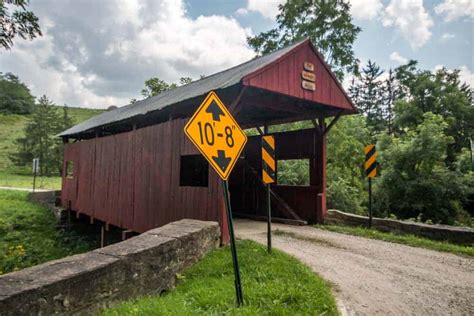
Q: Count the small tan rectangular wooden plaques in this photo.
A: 3